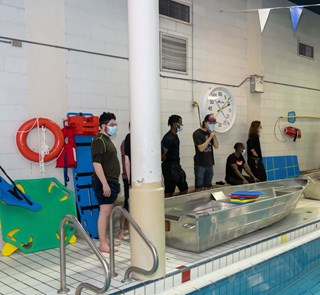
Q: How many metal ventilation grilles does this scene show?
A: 3